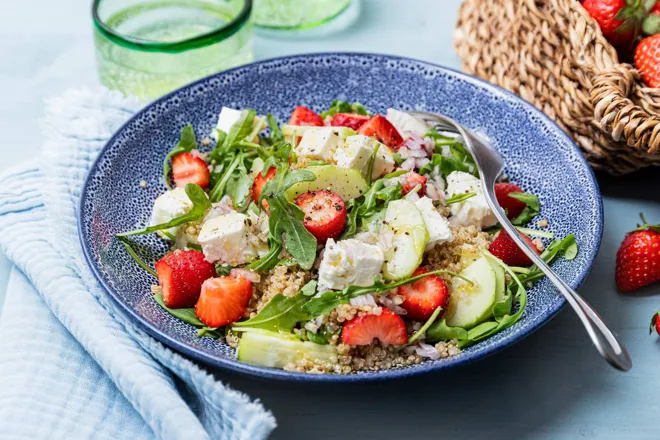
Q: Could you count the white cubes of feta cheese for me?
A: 9